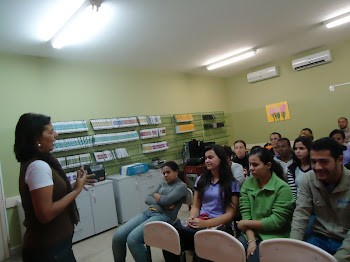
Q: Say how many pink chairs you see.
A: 3